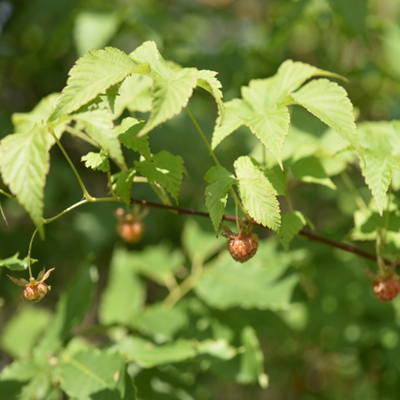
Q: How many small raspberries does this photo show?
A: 4